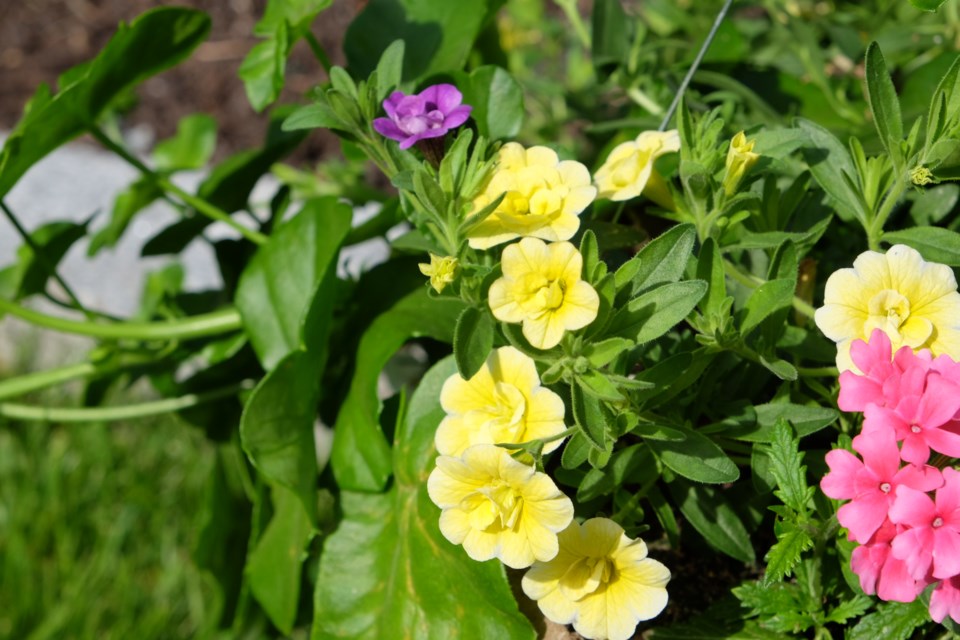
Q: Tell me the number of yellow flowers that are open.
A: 7